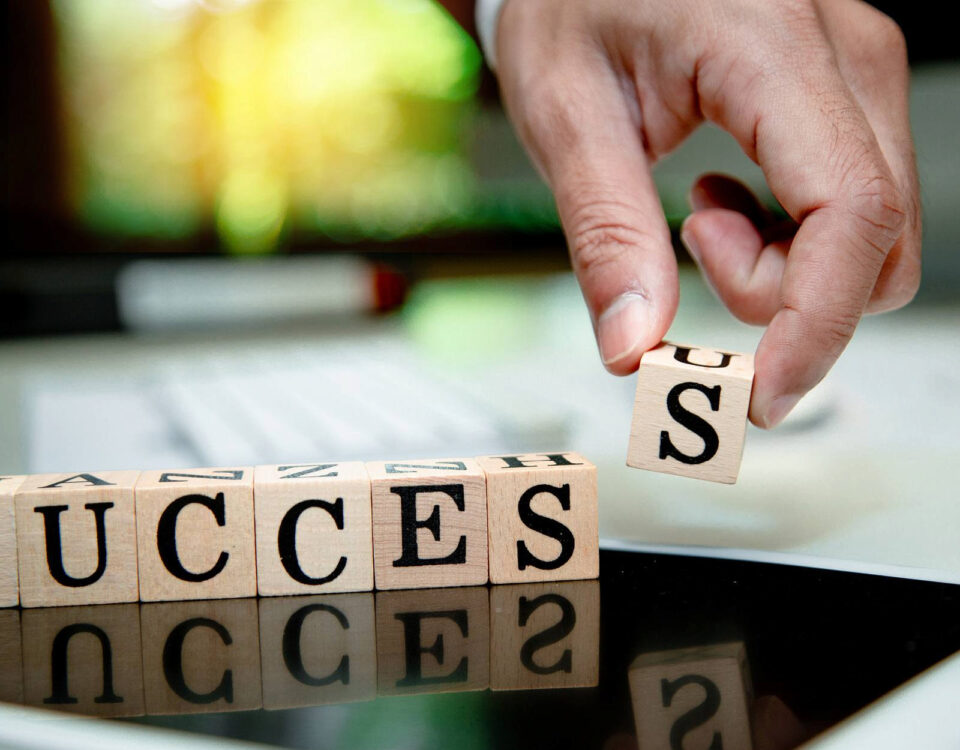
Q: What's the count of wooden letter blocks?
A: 7